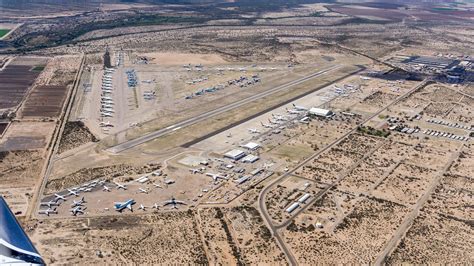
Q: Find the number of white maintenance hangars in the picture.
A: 4